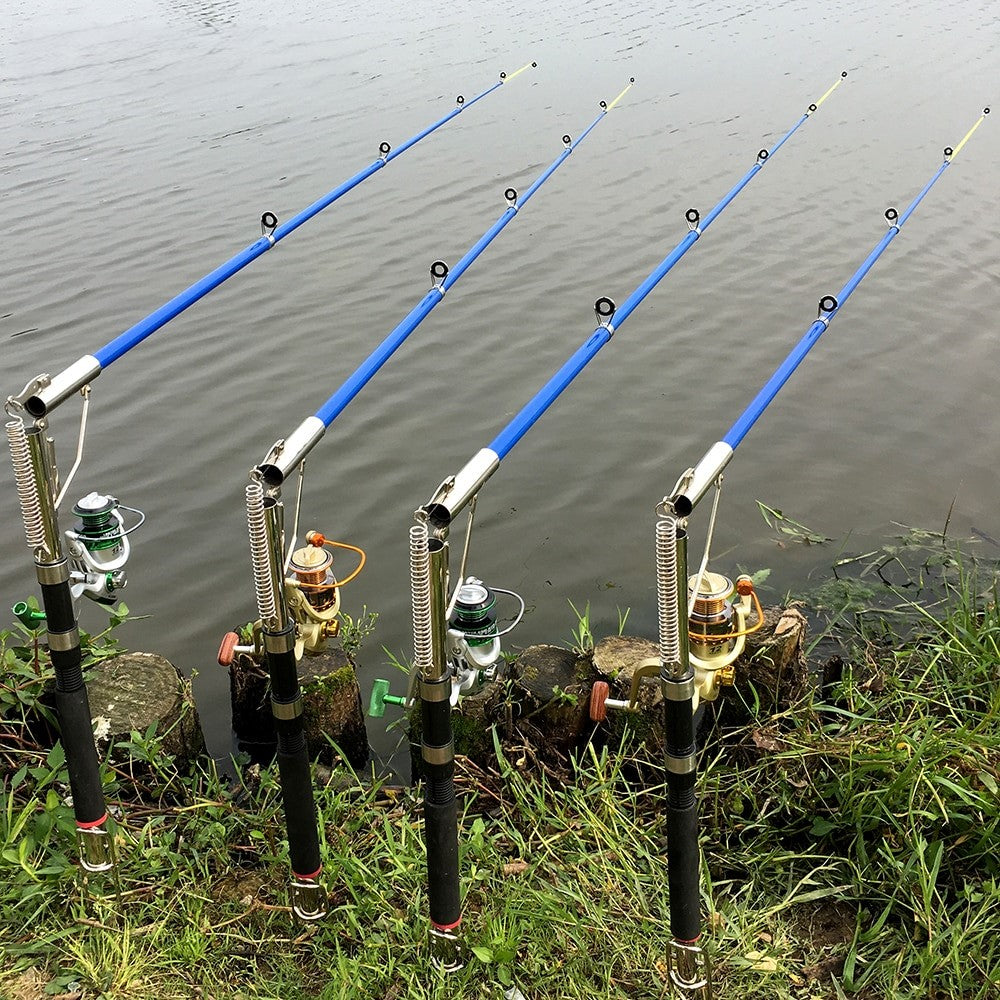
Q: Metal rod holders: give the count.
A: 4